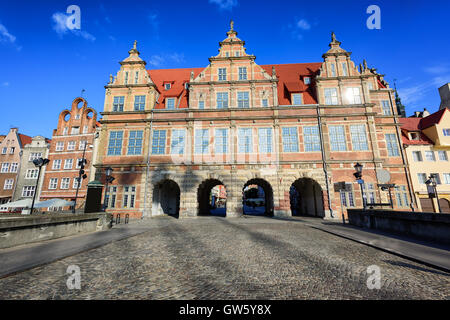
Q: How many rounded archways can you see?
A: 4